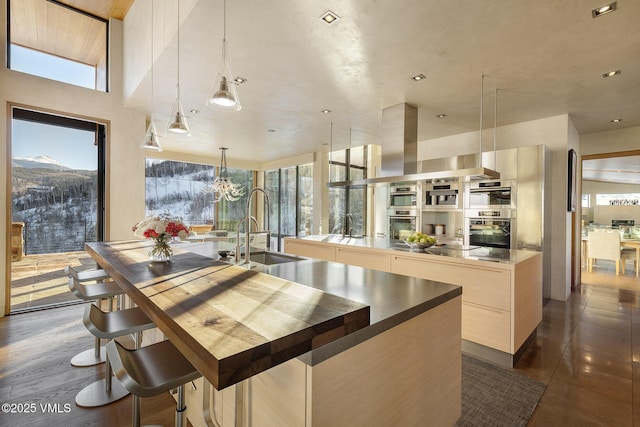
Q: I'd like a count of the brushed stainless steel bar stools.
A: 4